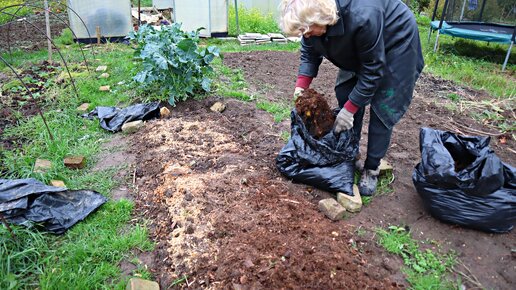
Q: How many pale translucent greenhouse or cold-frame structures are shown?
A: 2